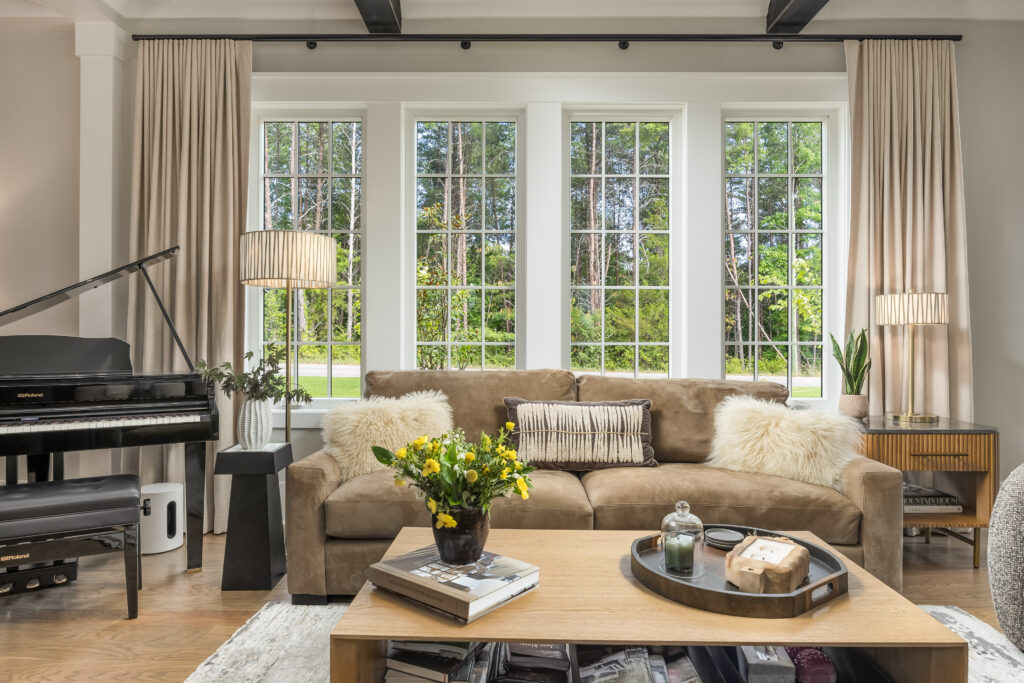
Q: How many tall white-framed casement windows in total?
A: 4